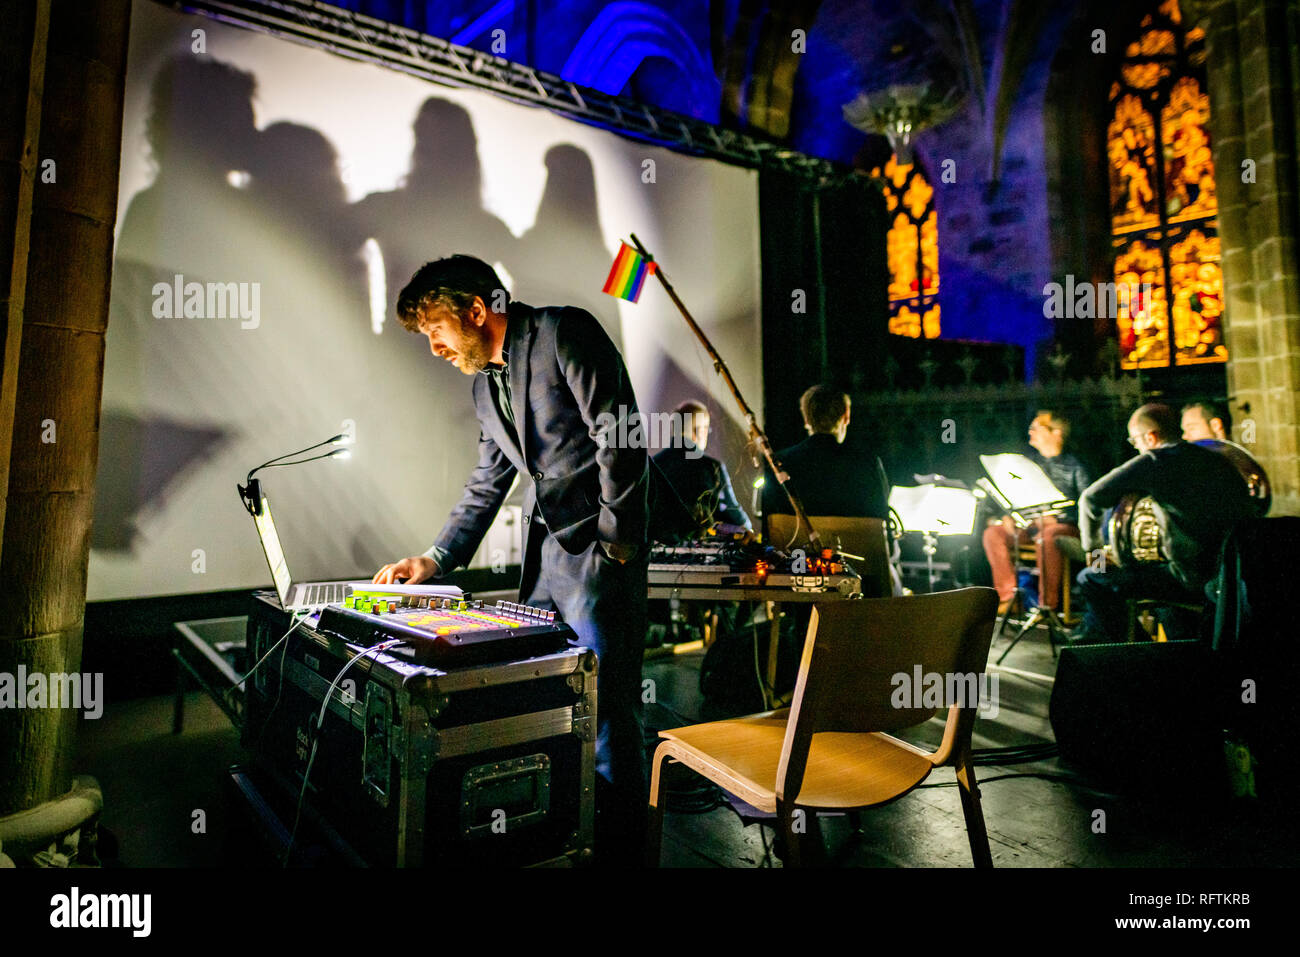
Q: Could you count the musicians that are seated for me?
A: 5